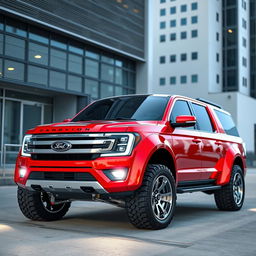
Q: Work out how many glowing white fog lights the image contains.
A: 2